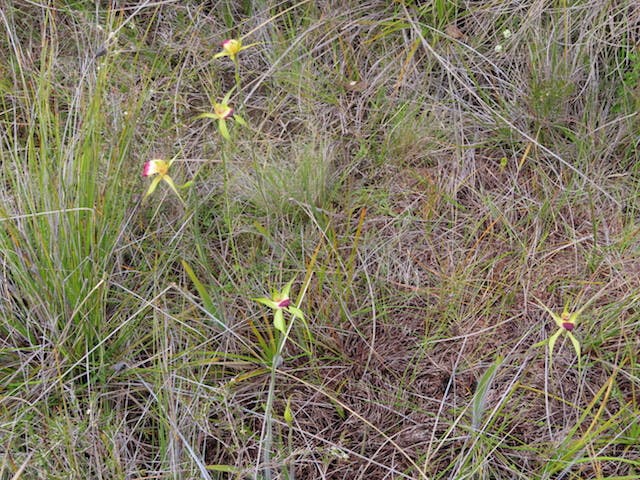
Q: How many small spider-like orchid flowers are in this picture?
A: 5